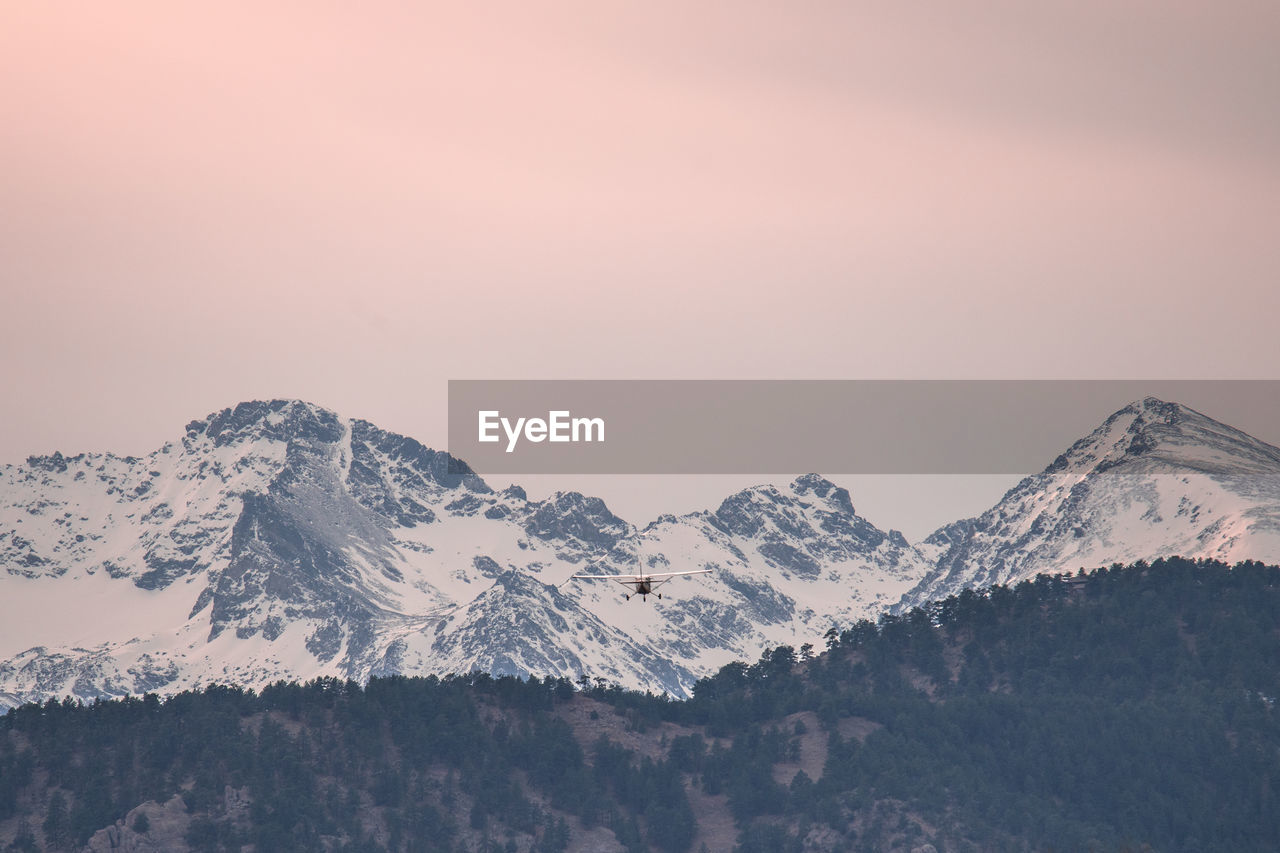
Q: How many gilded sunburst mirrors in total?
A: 0